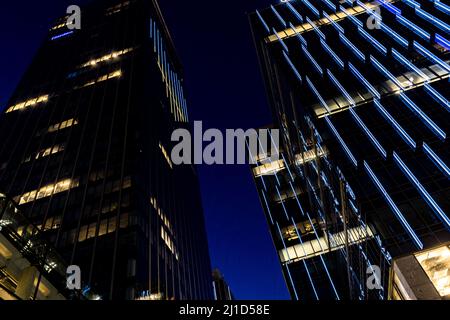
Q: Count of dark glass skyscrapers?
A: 2